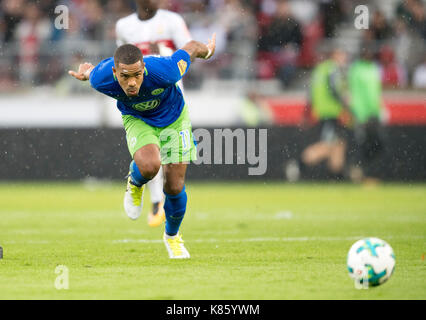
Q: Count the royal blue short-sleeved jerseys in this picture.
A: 1